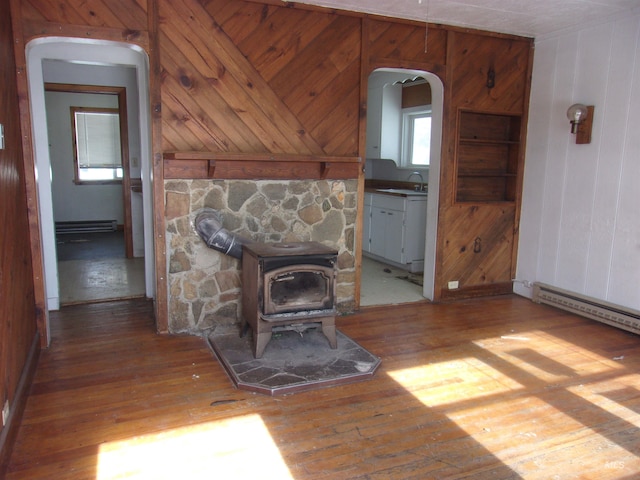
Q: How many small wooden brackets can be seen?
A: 2